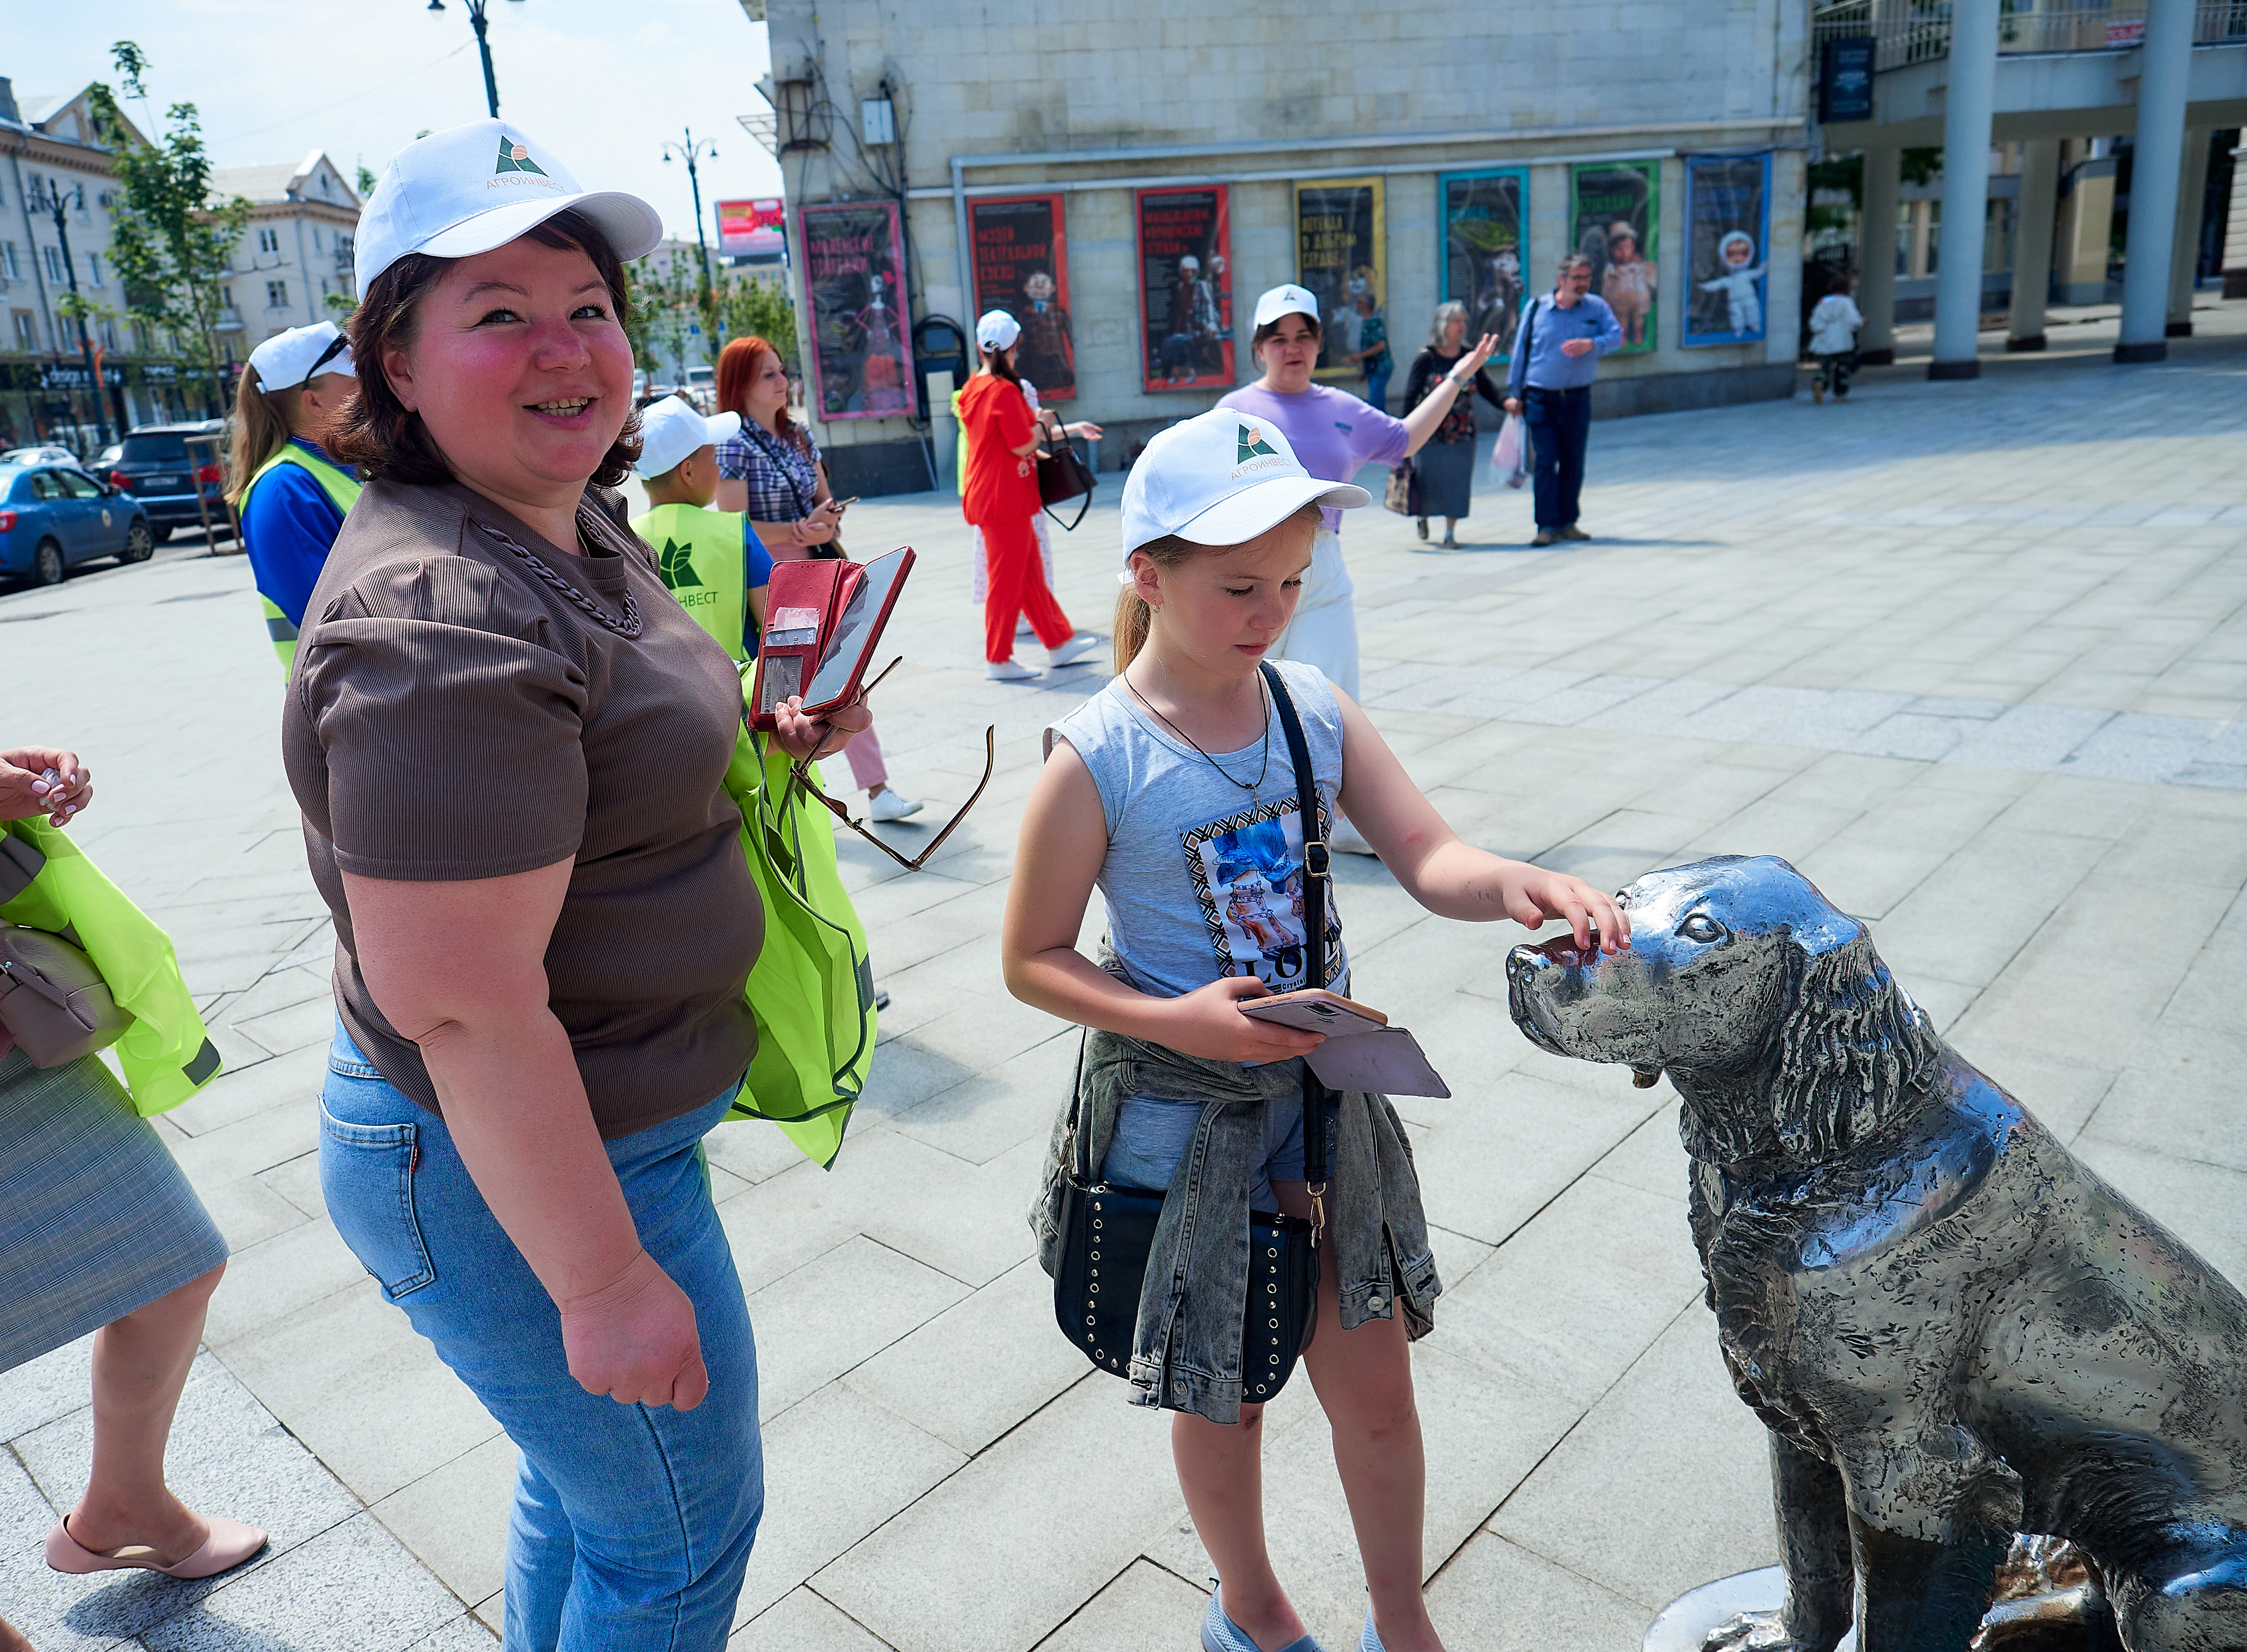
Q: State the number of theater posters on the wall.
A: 7